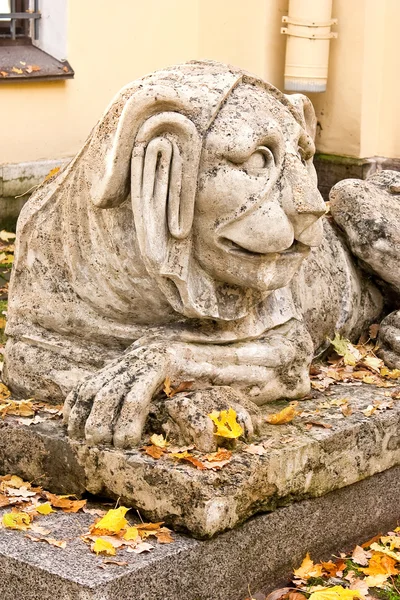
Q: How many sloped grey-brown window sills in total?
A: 1